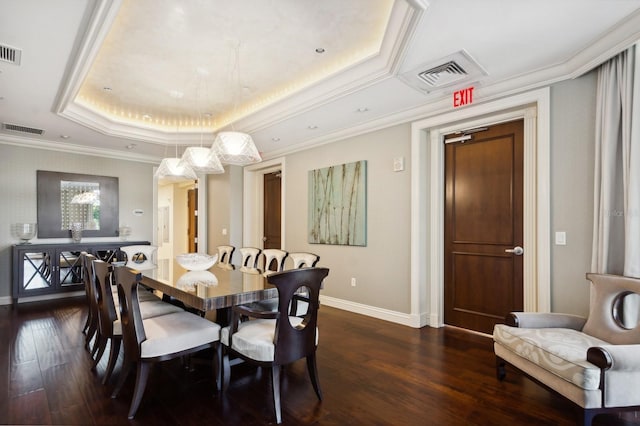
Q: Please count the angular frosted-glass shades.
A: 3